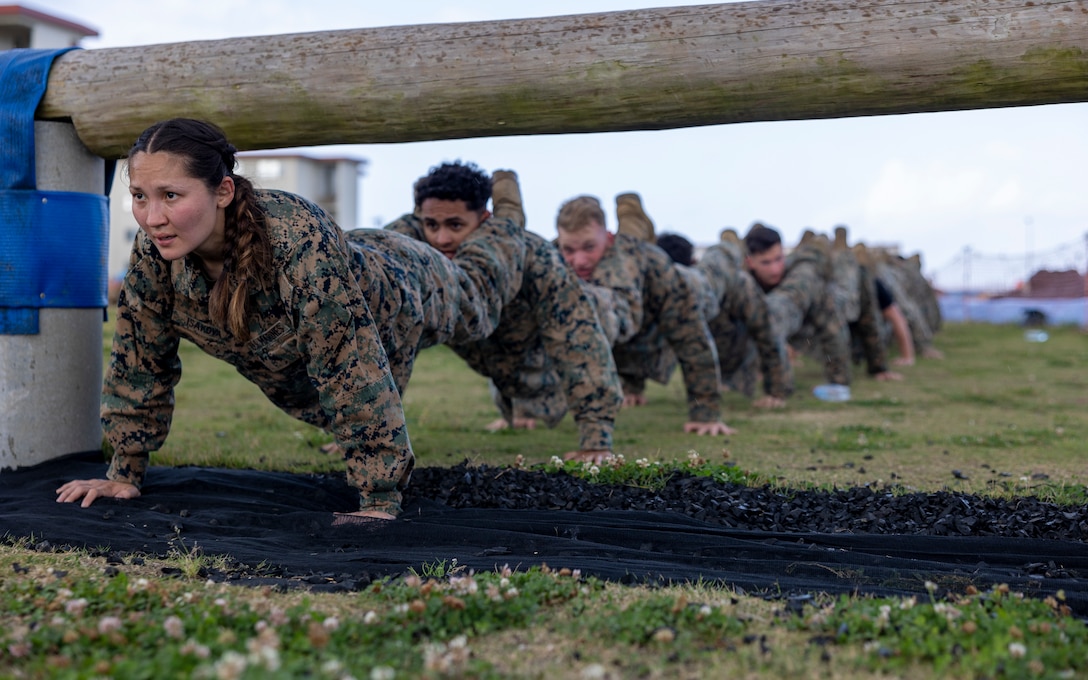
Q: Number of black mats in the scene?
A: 1